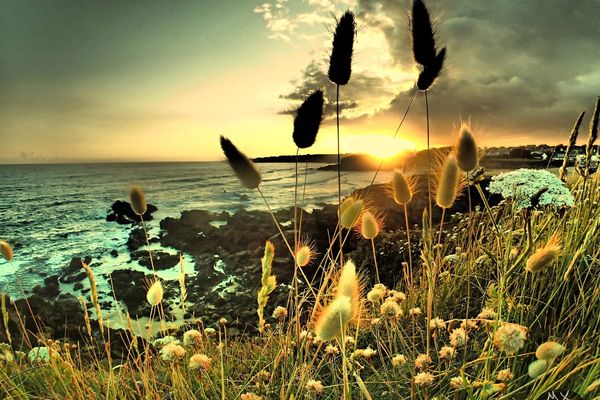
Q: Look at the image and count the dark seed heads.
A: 5